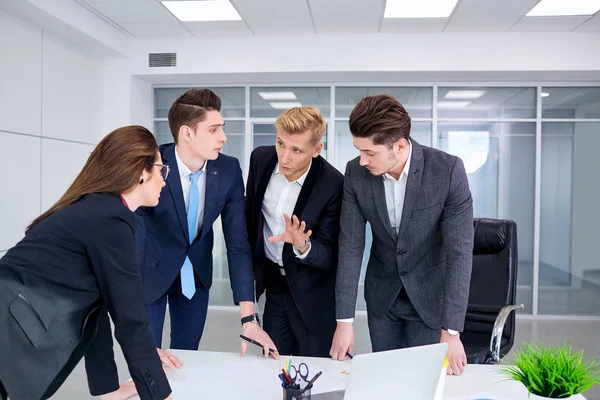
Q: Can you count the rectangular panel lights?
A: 7